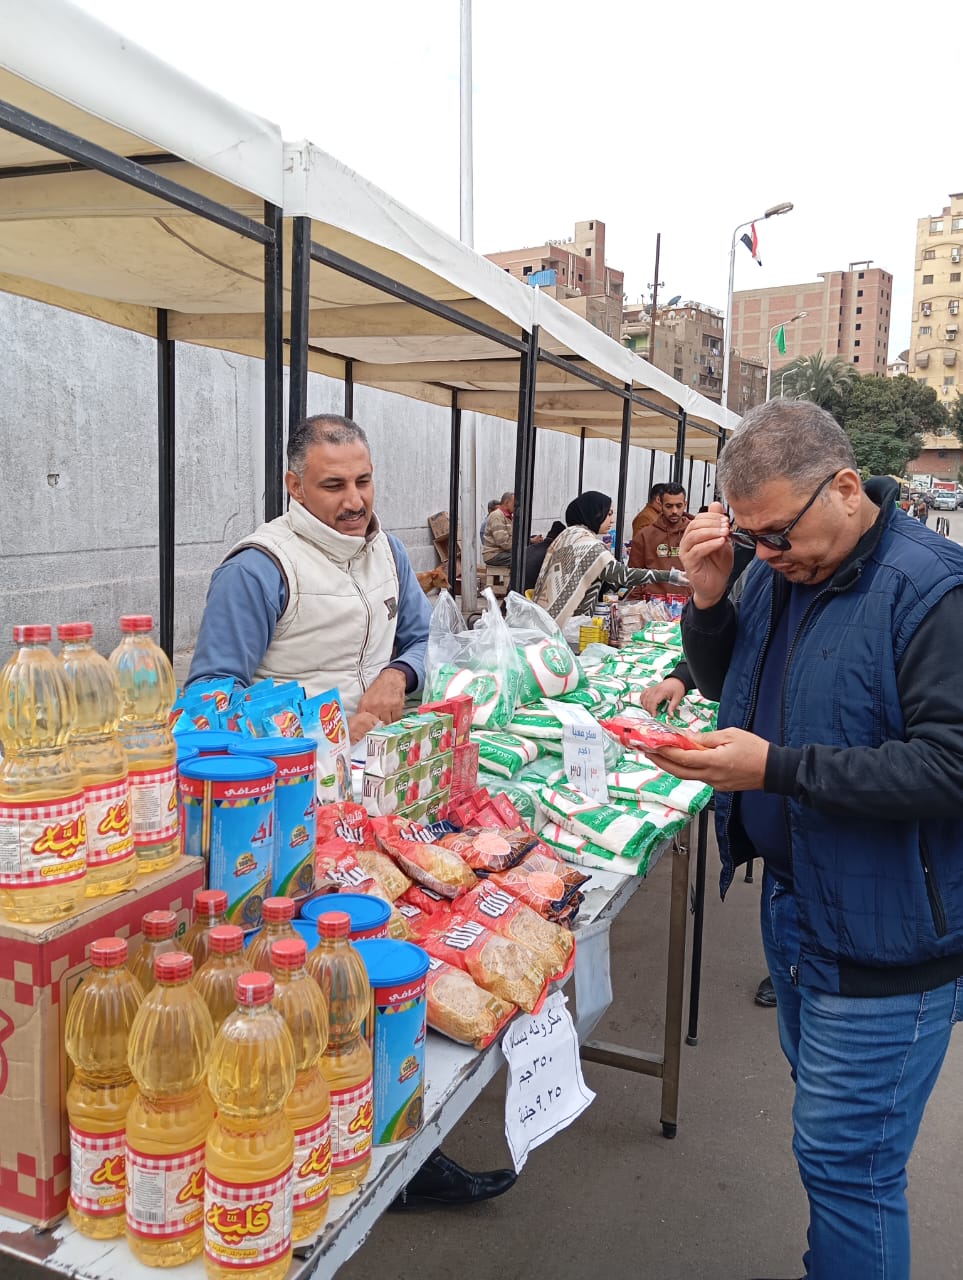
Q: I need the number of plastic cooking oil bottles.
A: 12